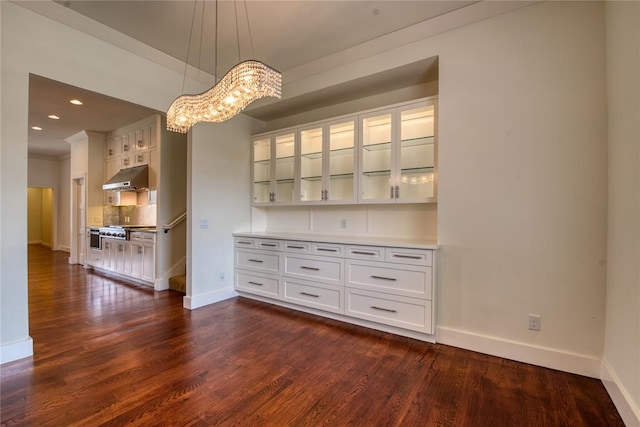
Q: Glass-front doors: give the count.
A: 6